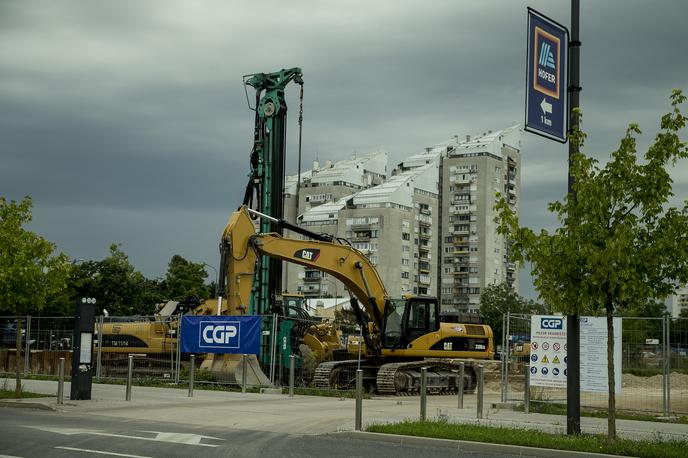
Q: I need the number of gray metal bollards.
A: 10